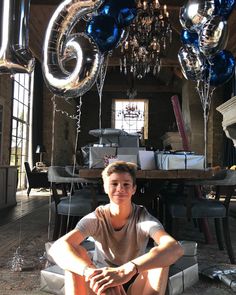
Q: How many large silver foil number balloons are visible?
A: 2